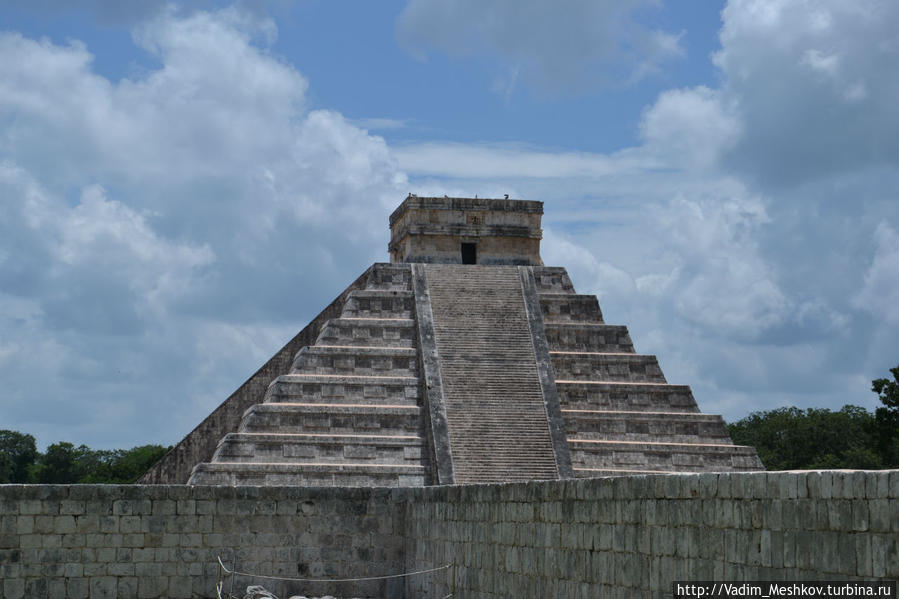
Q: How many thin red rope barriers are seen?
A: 0